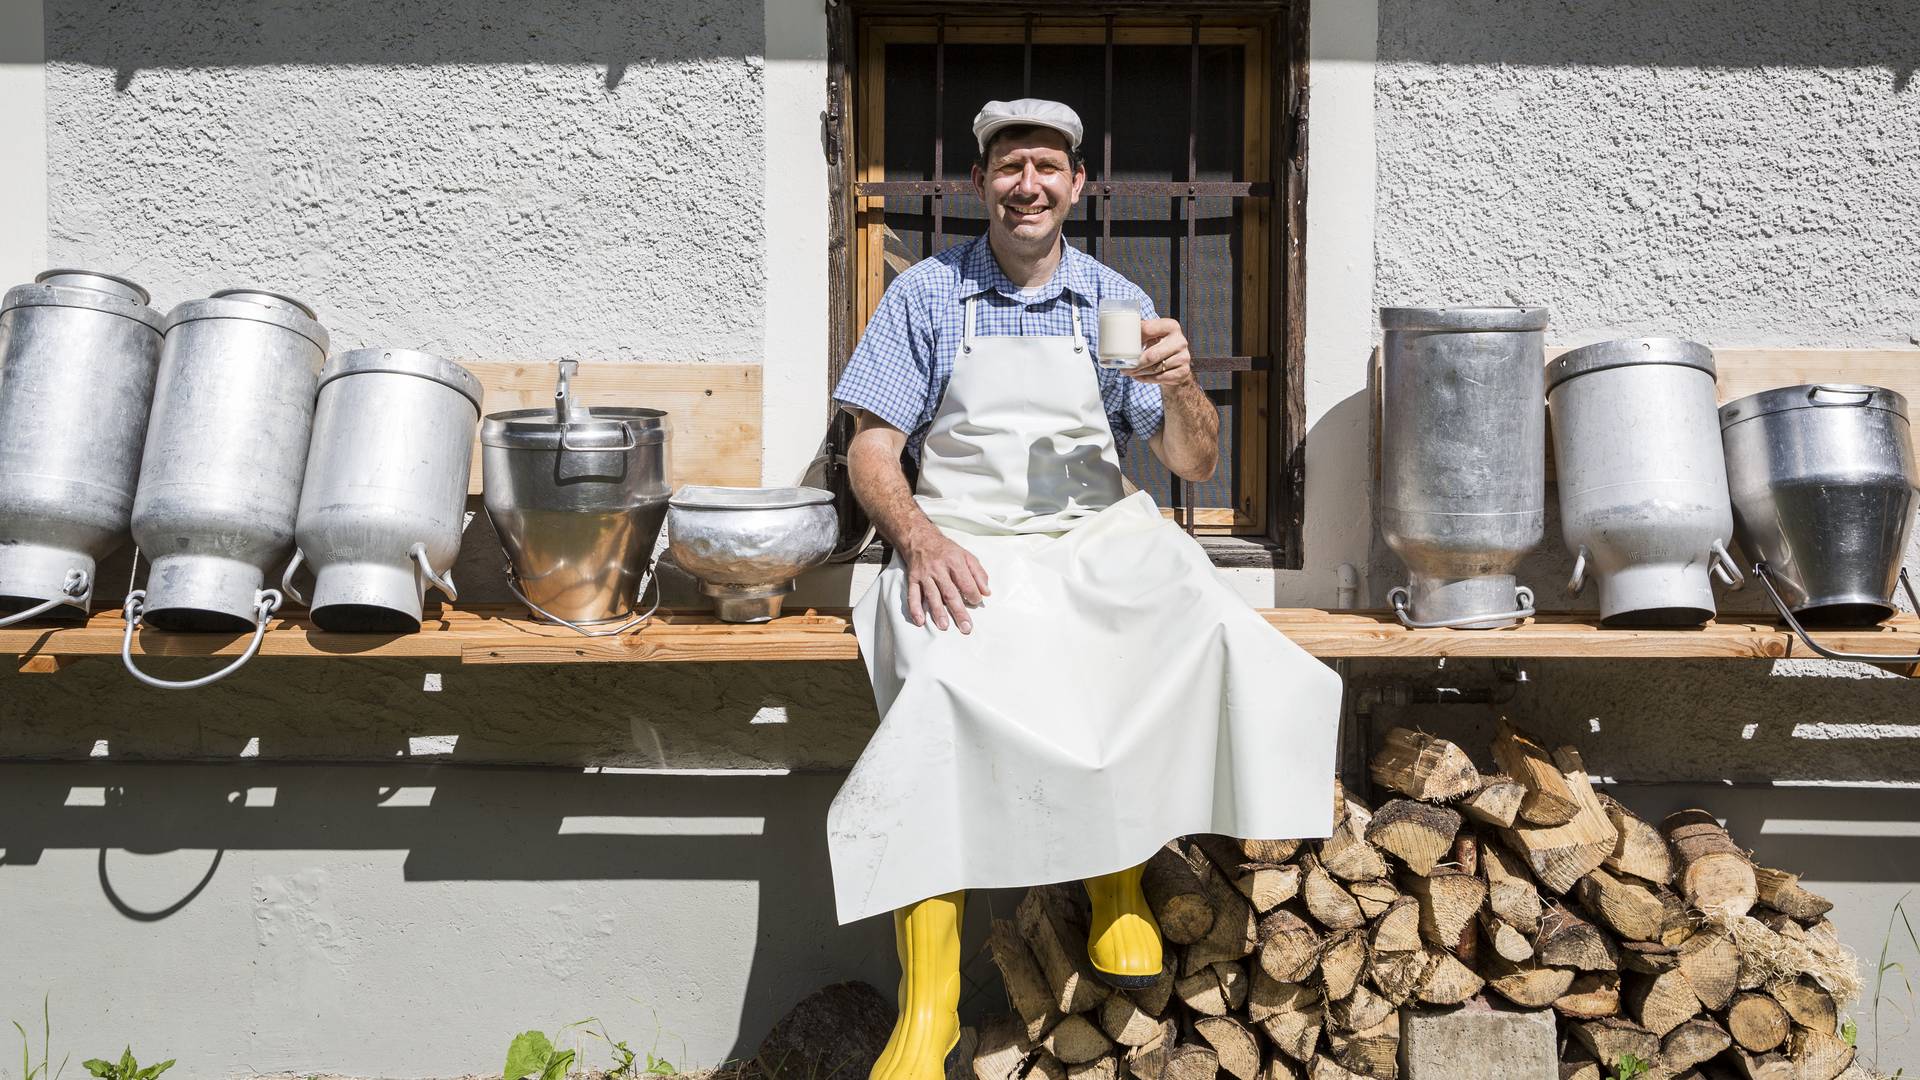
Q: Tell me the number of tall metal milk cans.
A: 5